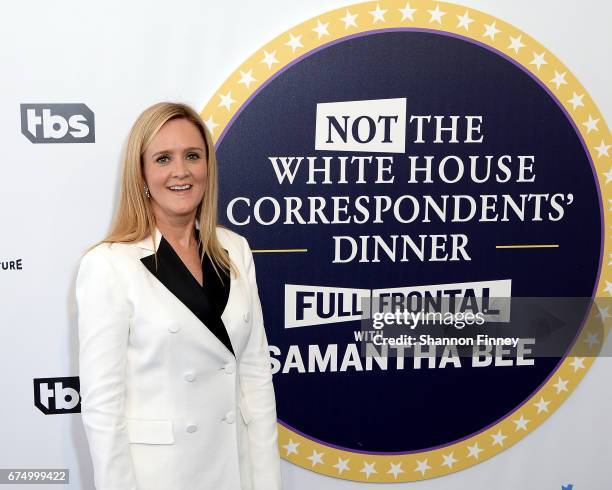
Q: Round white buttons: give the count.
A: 6